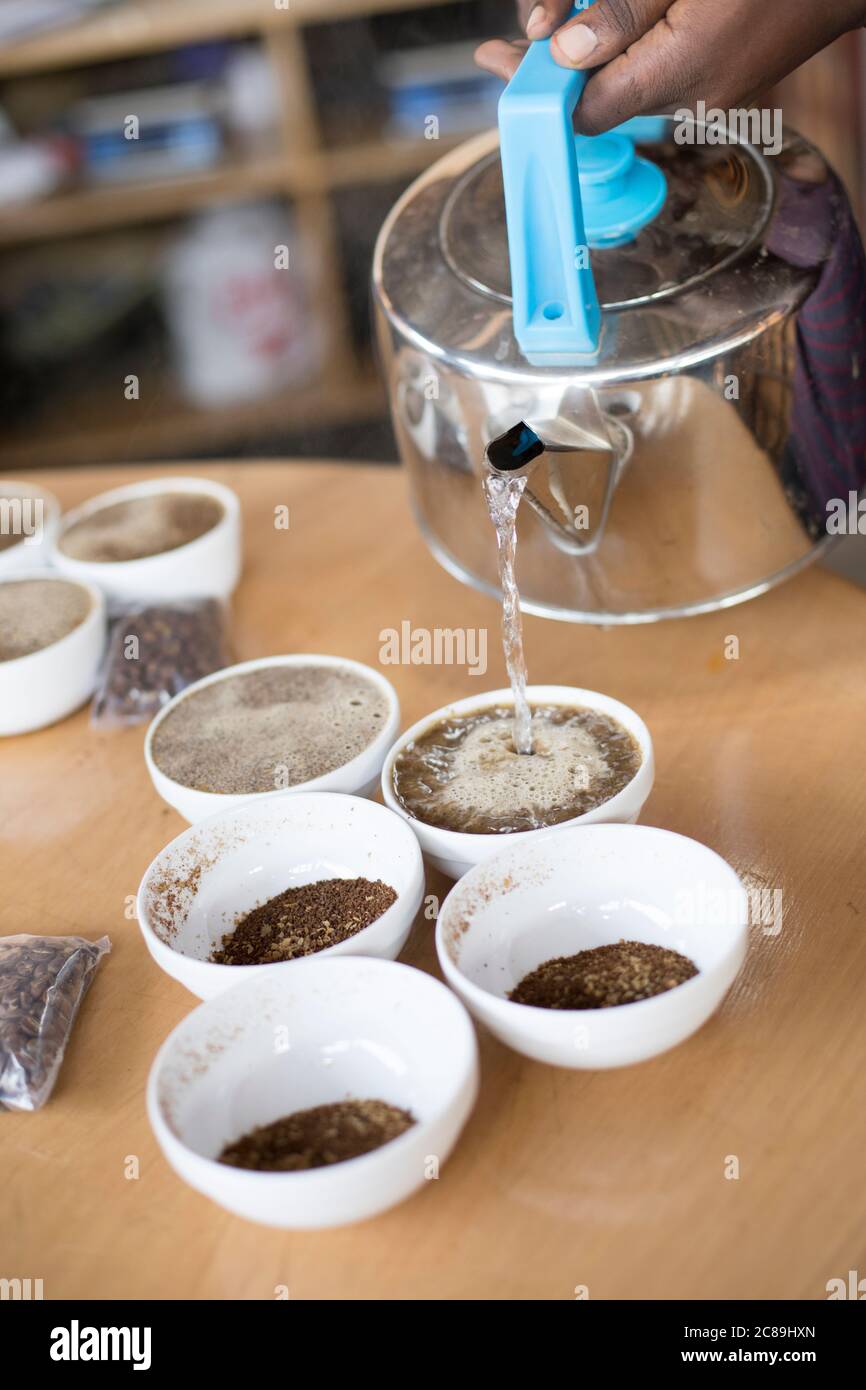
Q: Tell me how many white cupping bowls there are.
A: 8